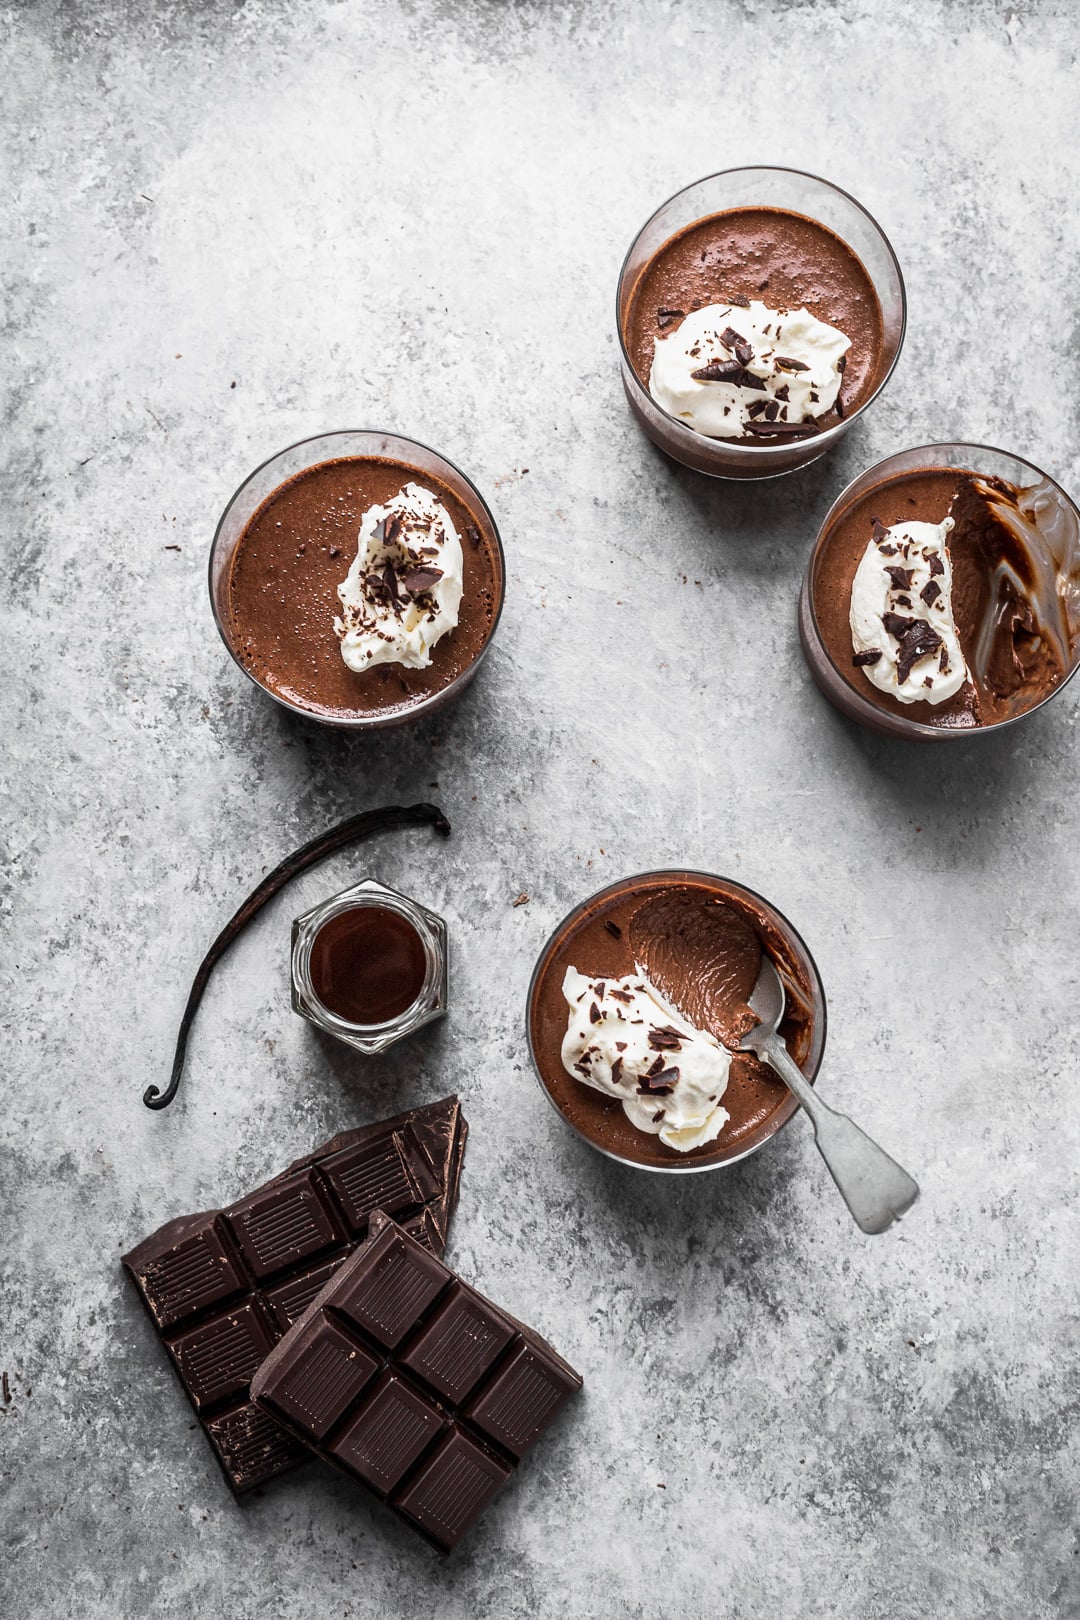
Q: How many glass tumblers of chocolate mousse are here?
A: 4